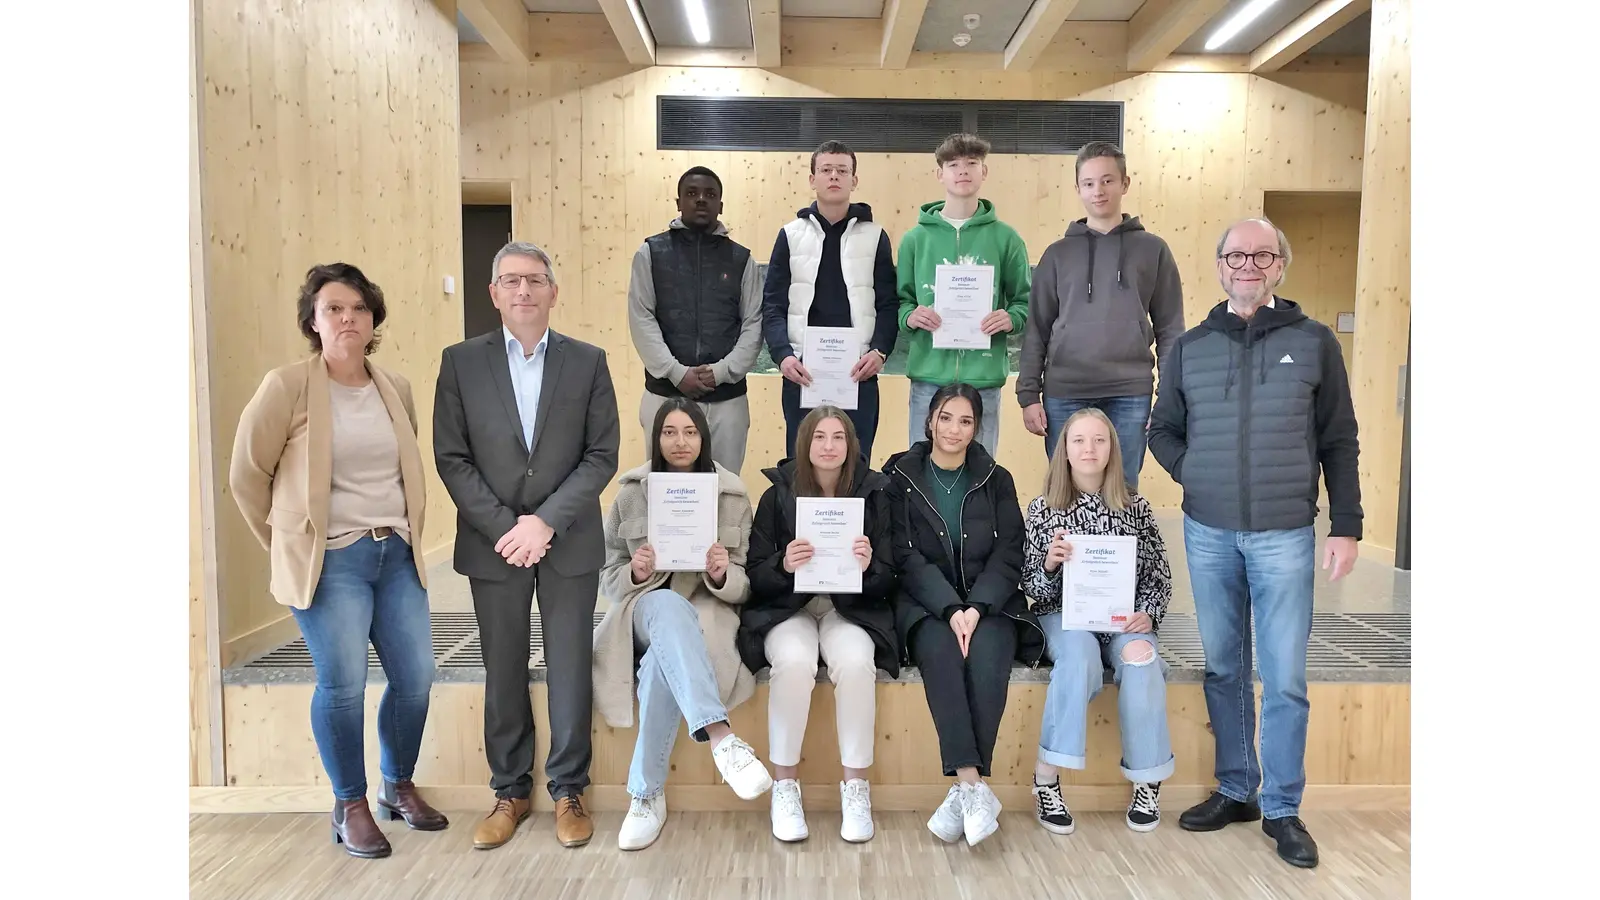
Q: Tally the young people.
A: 8